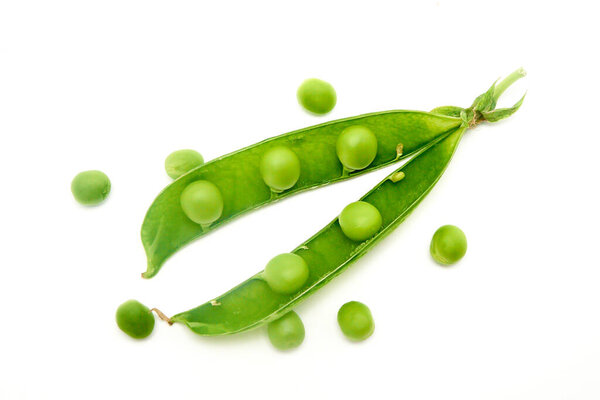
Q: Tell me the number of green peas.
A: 12